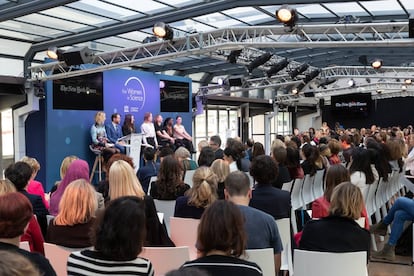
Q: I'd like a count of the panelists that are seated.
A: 7